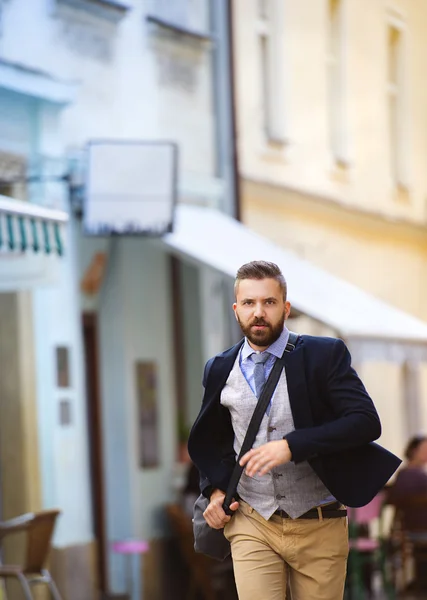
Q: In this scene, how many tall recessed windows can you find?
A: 3